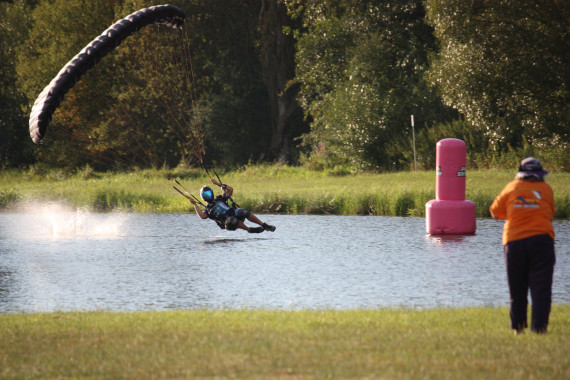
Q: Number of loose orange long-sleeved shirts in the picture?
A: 1